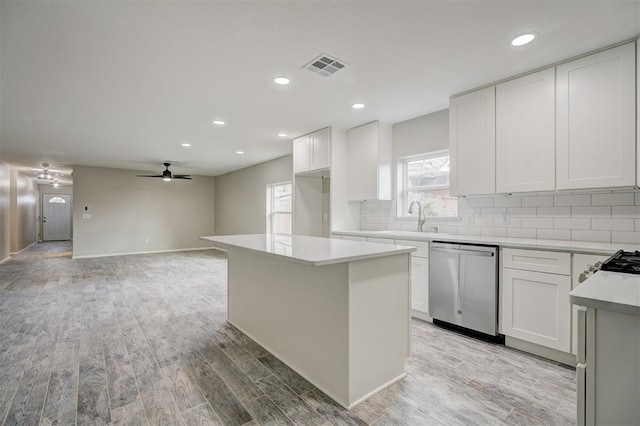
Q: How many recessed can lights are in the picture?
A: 7